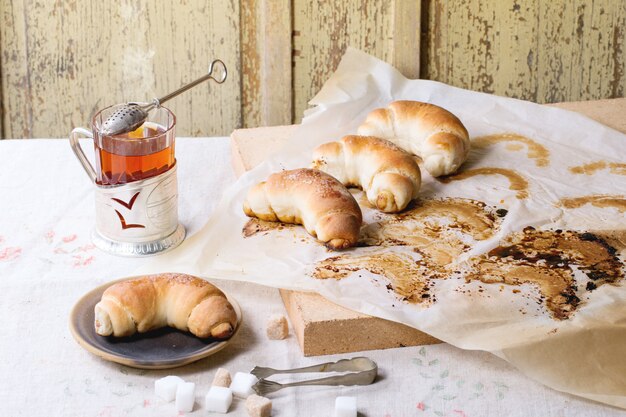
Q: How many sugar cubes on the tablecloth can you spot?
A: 8